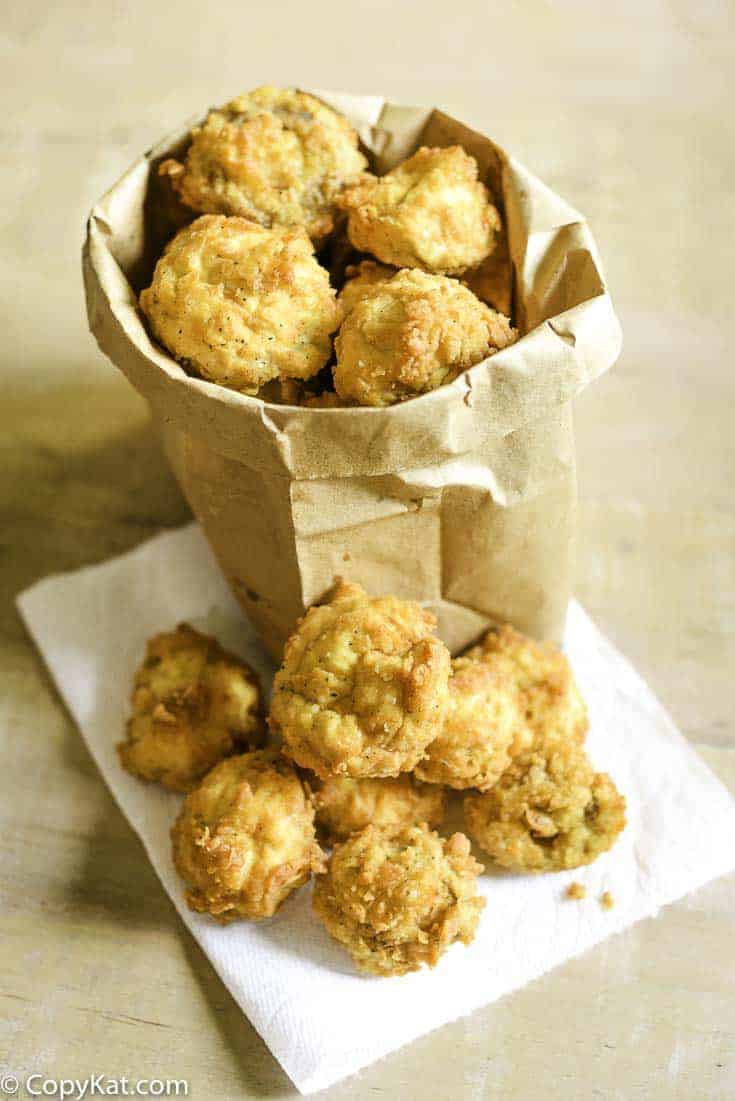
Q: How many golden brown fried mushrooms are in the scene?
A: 12